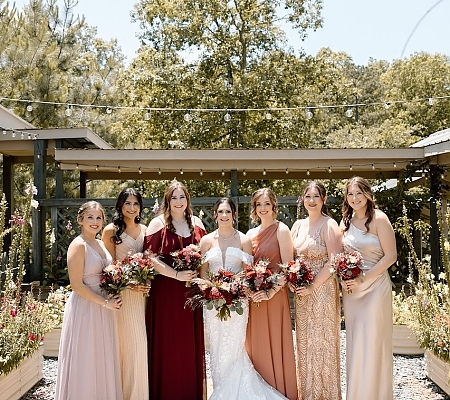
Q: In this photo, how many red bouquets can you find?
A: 7